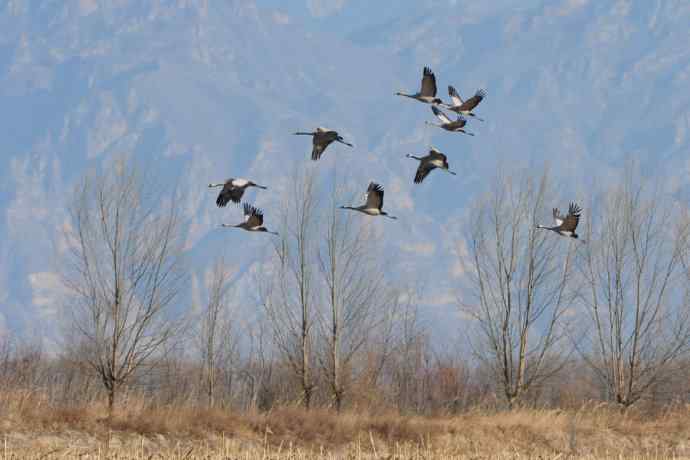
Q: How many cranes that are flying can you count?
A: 9